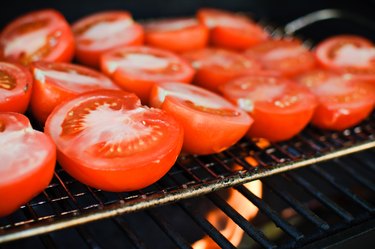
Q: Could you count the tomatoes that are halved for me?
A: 15